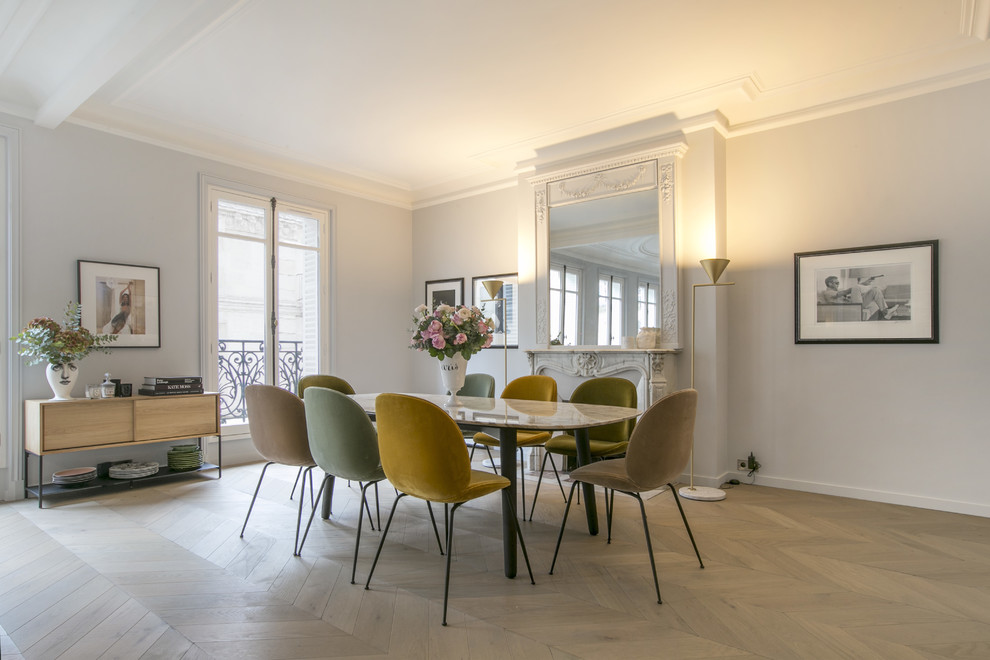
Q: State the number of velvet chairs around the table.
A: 8